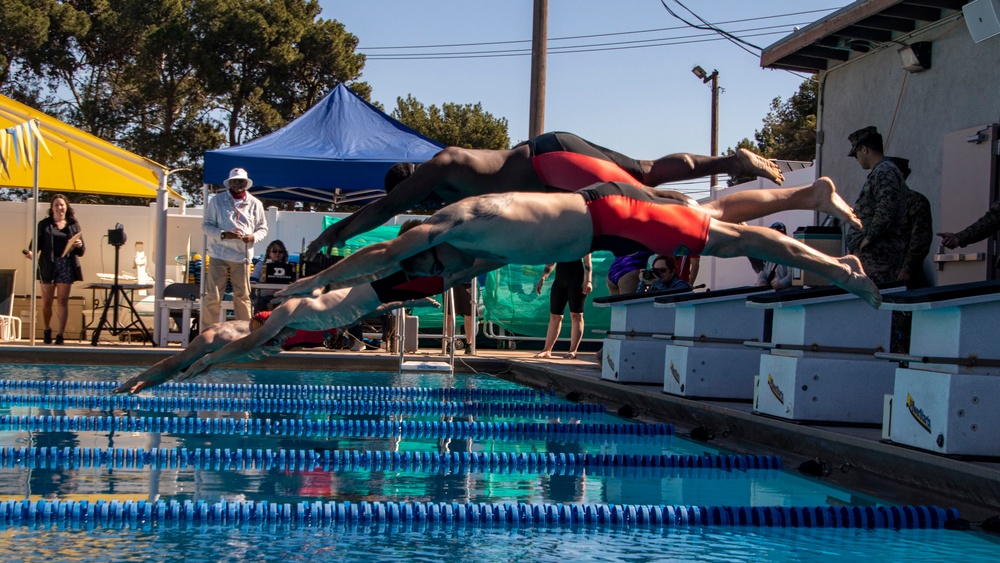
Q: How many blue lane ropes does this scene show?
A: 5